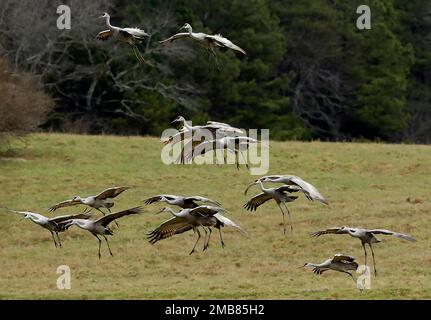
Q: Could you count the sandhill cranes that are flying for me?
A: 14